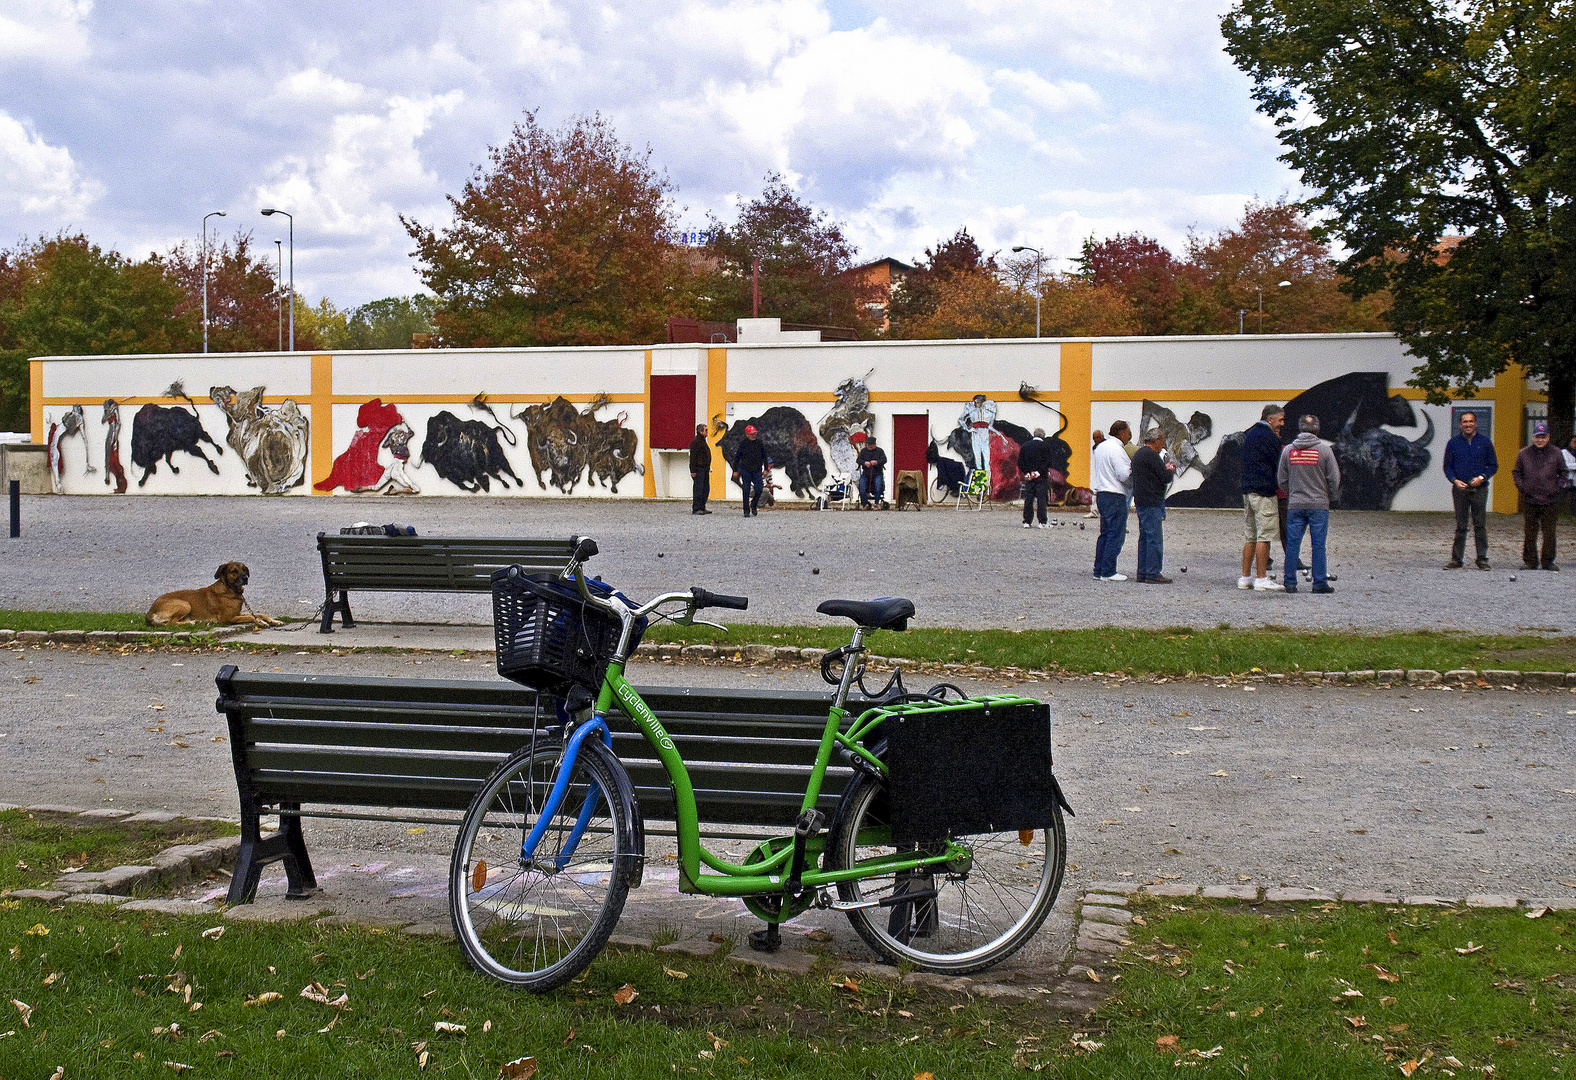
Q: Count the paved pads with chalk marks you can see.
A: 1